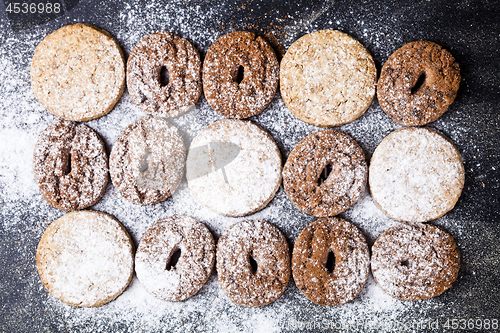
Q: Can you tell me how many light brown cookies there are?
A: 5